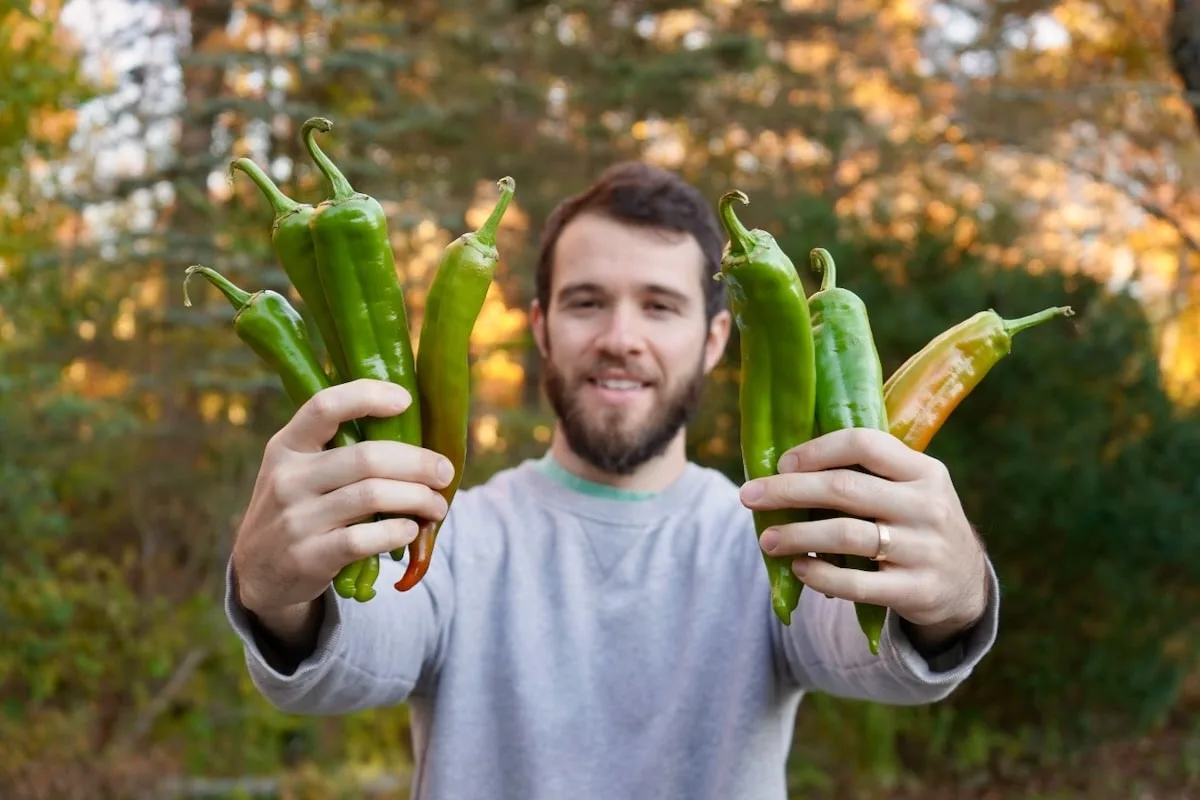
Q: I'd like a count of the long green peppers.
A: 6